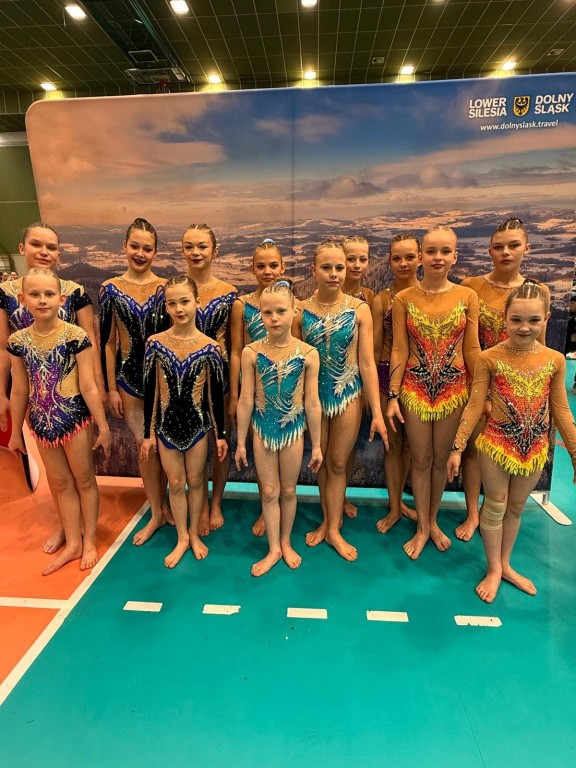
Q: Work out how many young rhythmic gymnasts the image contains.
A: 13